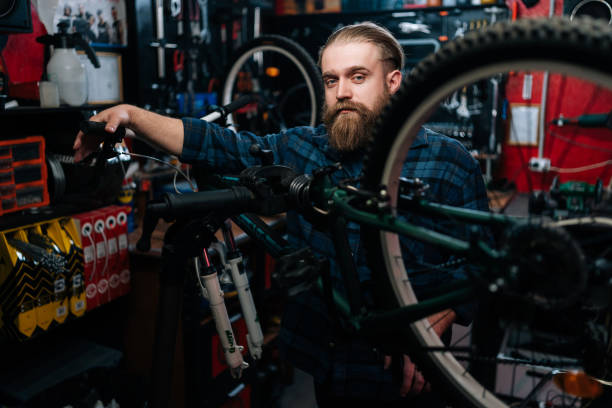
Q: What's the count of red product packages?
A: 4